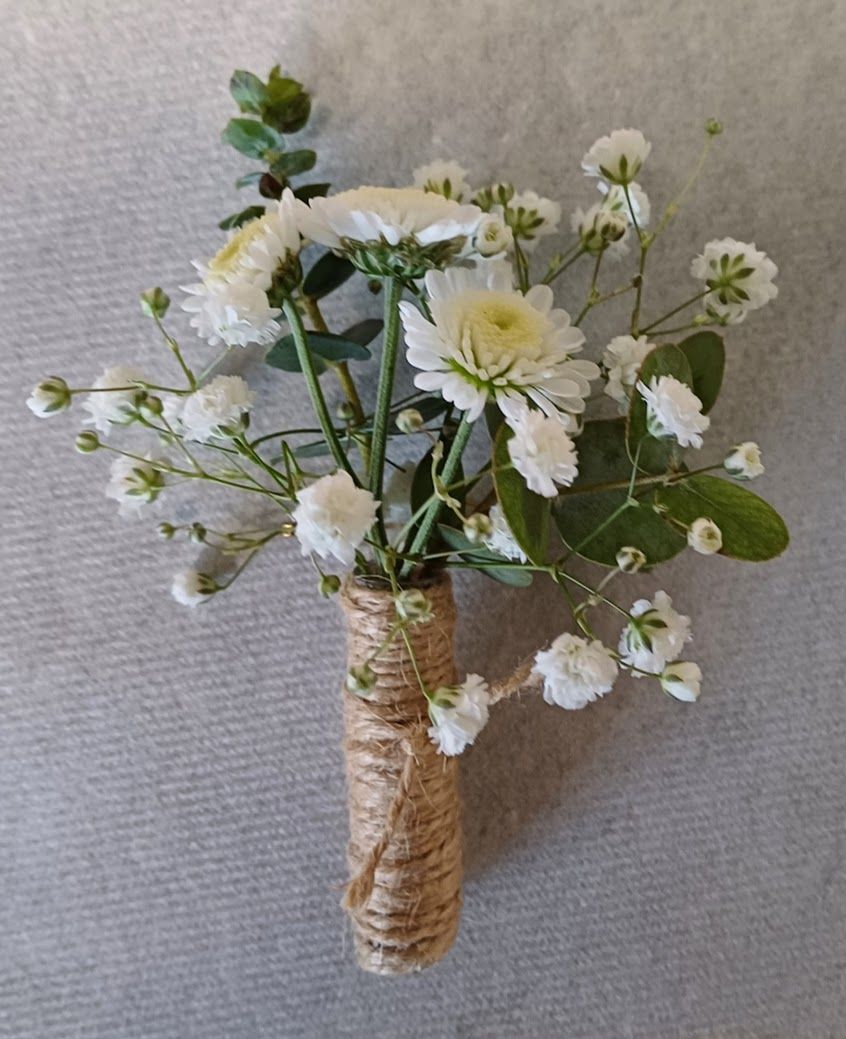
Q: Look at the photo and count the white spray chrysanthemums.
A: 3